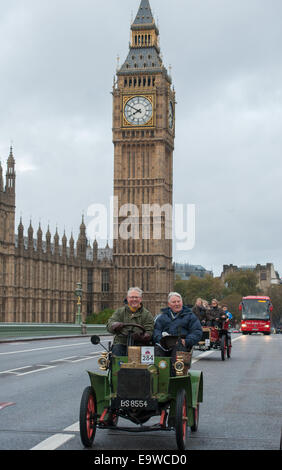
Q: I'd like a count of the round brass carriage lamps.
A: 2